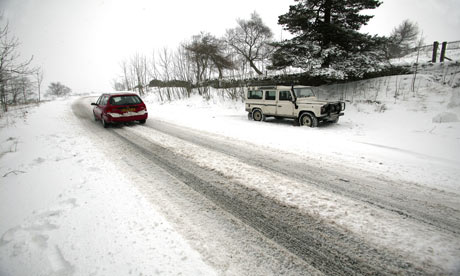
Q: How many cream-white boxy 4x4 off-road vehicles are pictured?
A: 1